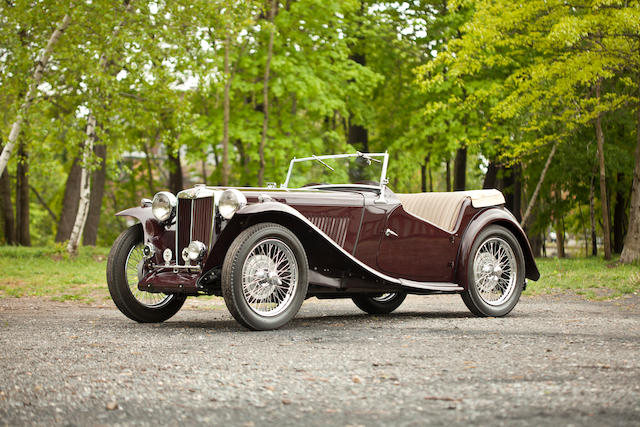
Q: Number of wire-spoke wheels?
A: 4